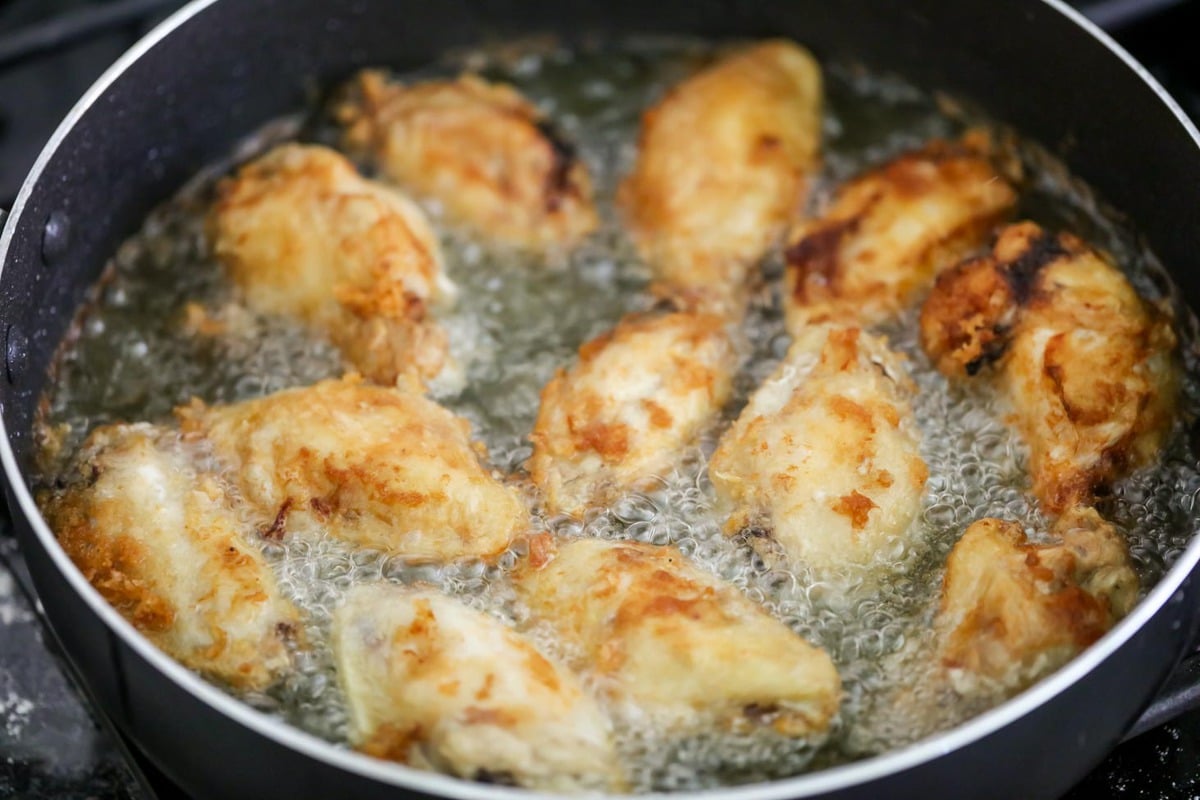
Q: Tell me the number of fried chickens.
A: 12